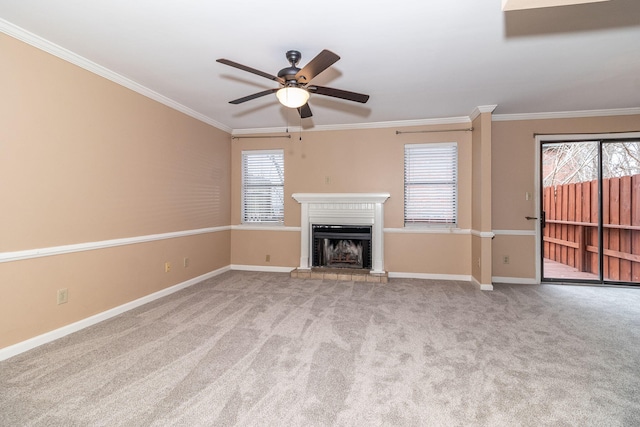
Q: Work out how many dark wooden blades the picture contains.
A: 5